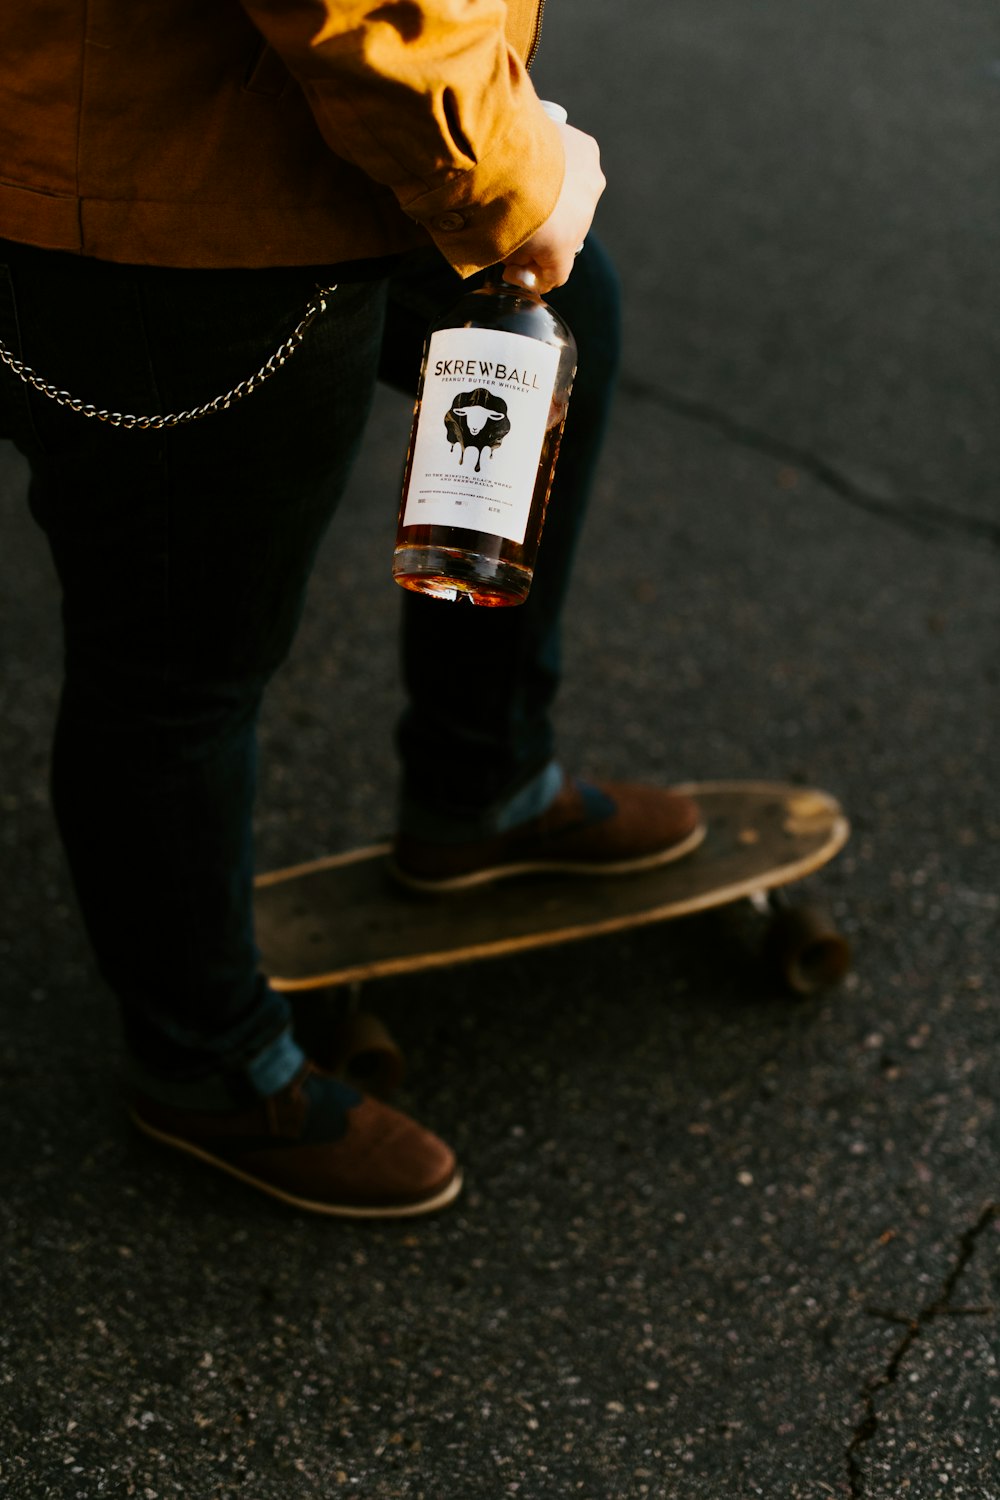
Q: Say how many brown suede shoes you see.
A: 2